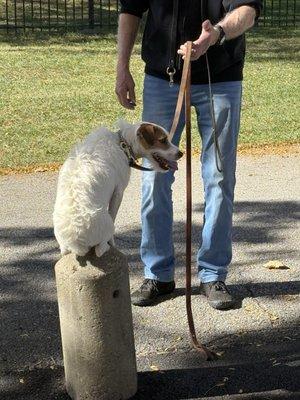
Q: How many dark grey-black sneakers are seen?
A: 2